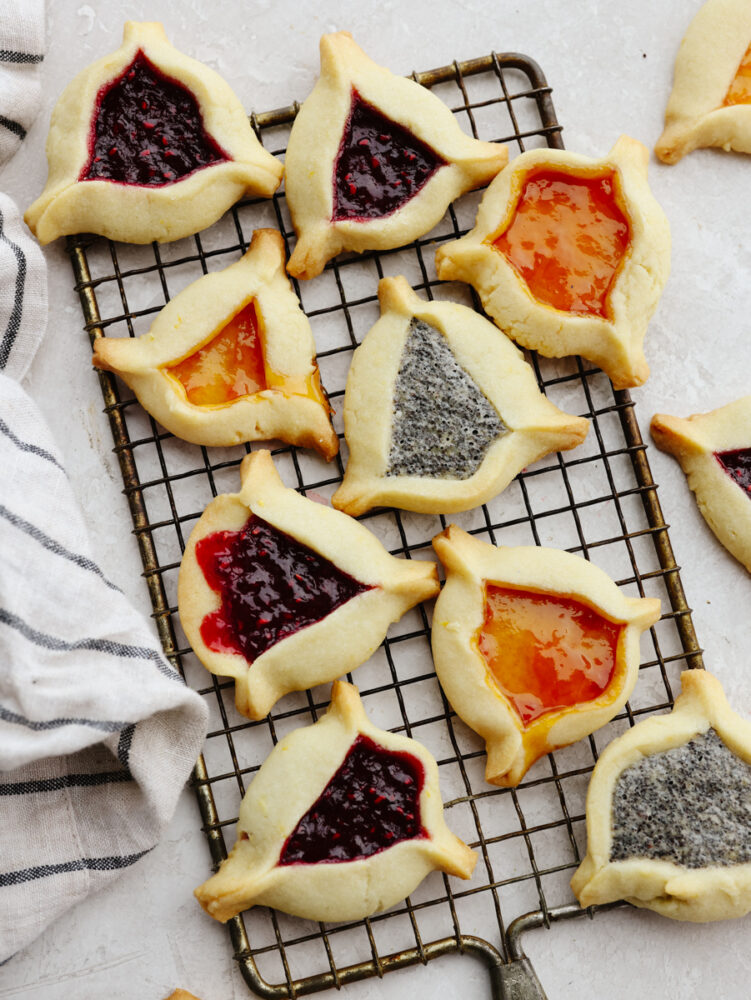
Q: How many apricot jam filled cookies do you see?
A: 4